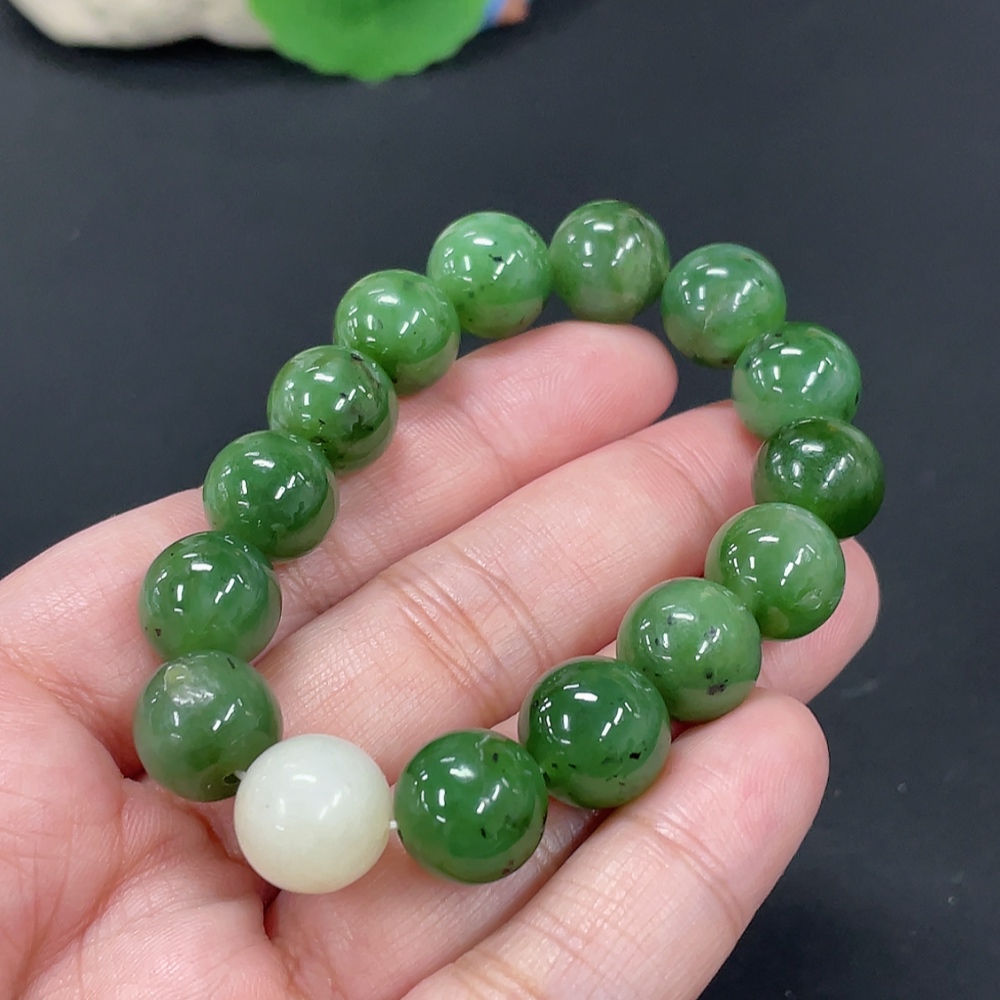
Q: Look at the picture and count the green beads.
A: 14